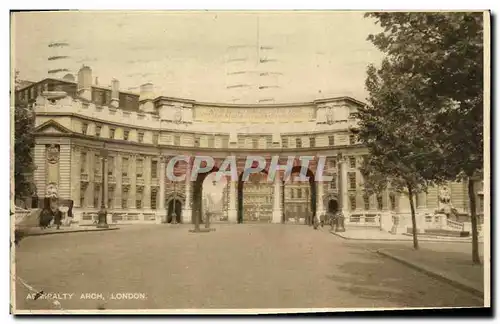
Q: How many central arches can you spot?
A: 3